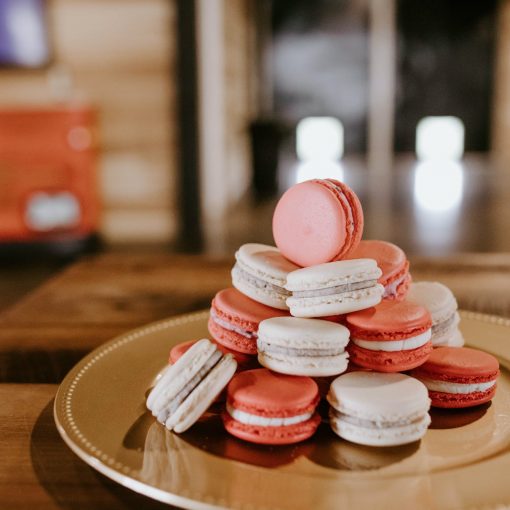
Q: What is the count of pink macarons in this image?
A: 7